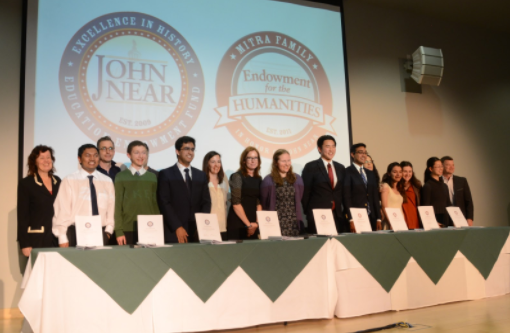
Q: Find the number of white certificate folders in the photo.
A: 9